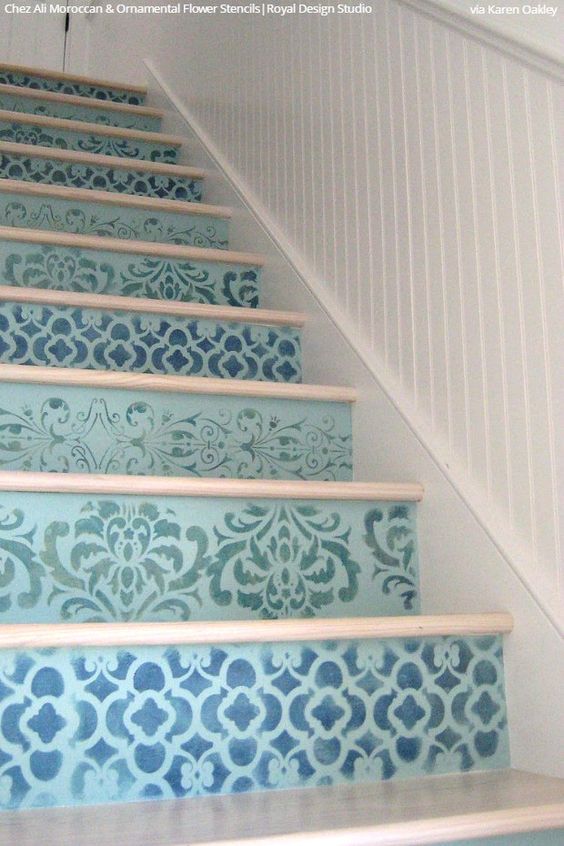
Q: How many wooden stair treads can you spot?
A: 11